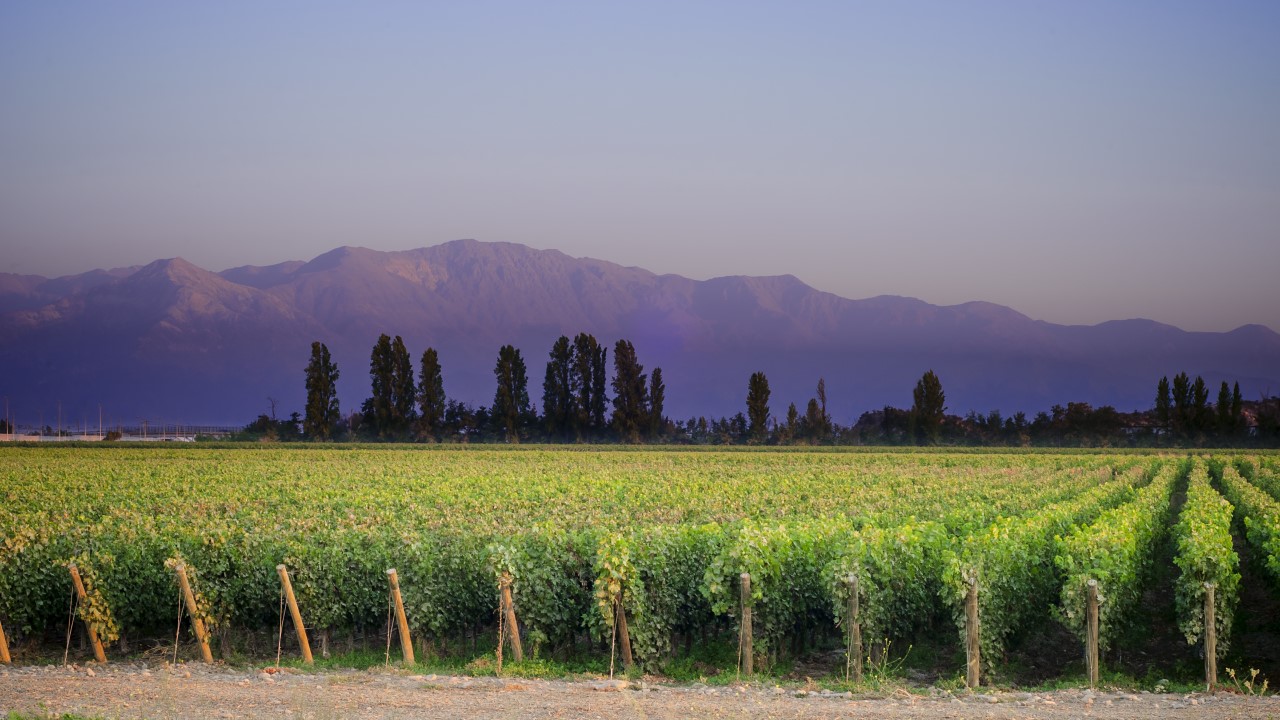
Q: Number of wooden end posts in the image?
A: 12